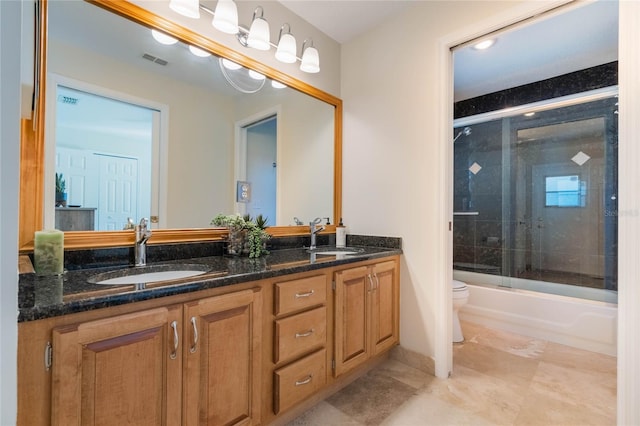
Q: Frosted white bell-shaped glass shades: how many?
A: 5